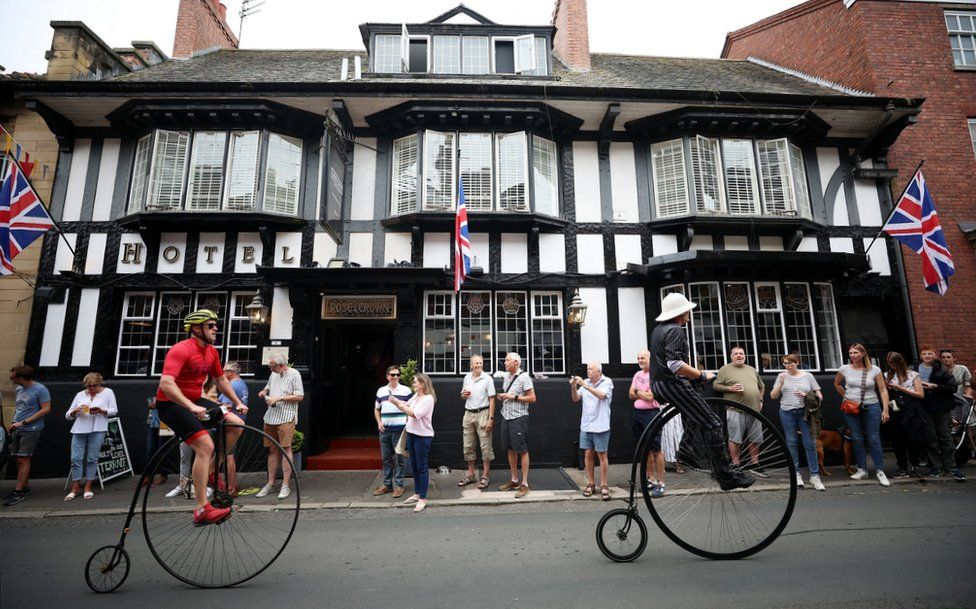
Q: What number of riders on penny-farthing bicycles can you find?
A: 2